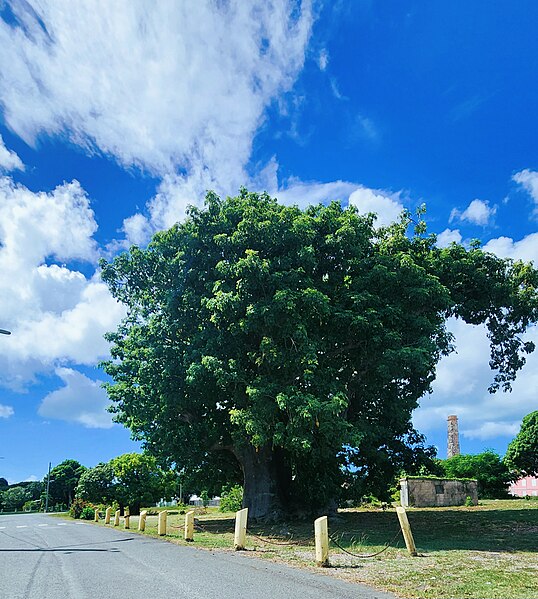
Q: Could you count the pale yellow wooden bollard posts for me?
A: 10